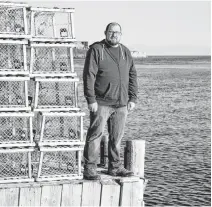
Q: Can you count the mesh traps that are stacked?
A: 10